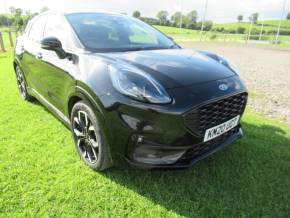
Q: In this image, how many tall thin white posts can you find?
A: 5